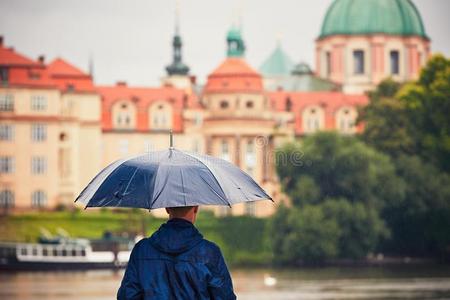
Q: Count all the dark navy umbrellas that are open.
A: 1